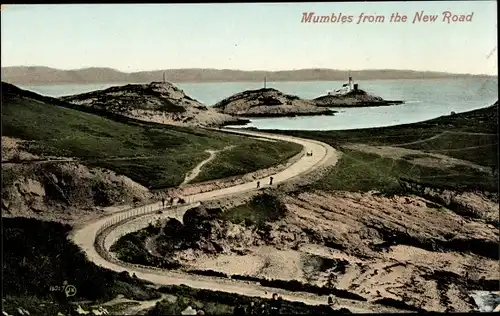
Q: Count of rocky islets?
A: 3